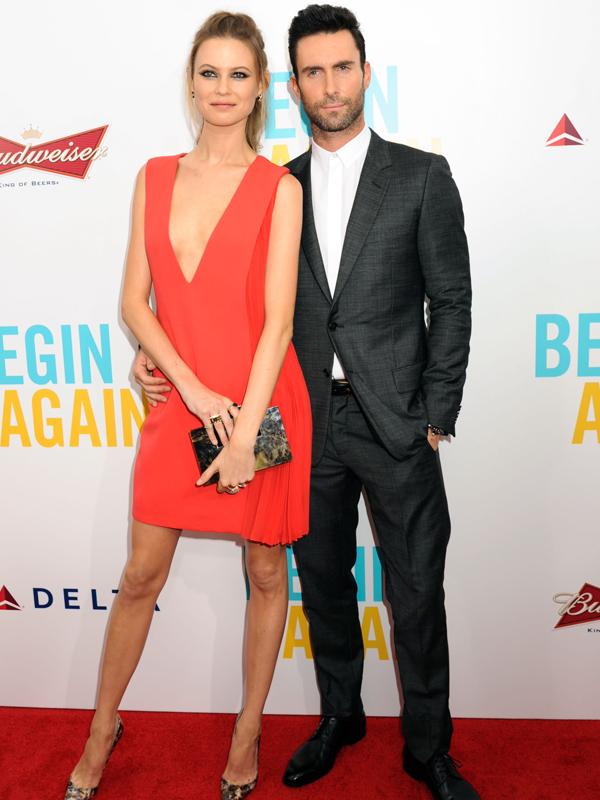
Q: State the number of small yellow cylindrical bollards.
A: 0